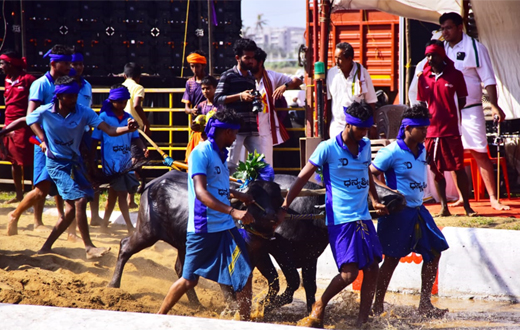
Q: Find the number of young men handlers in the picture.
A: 7